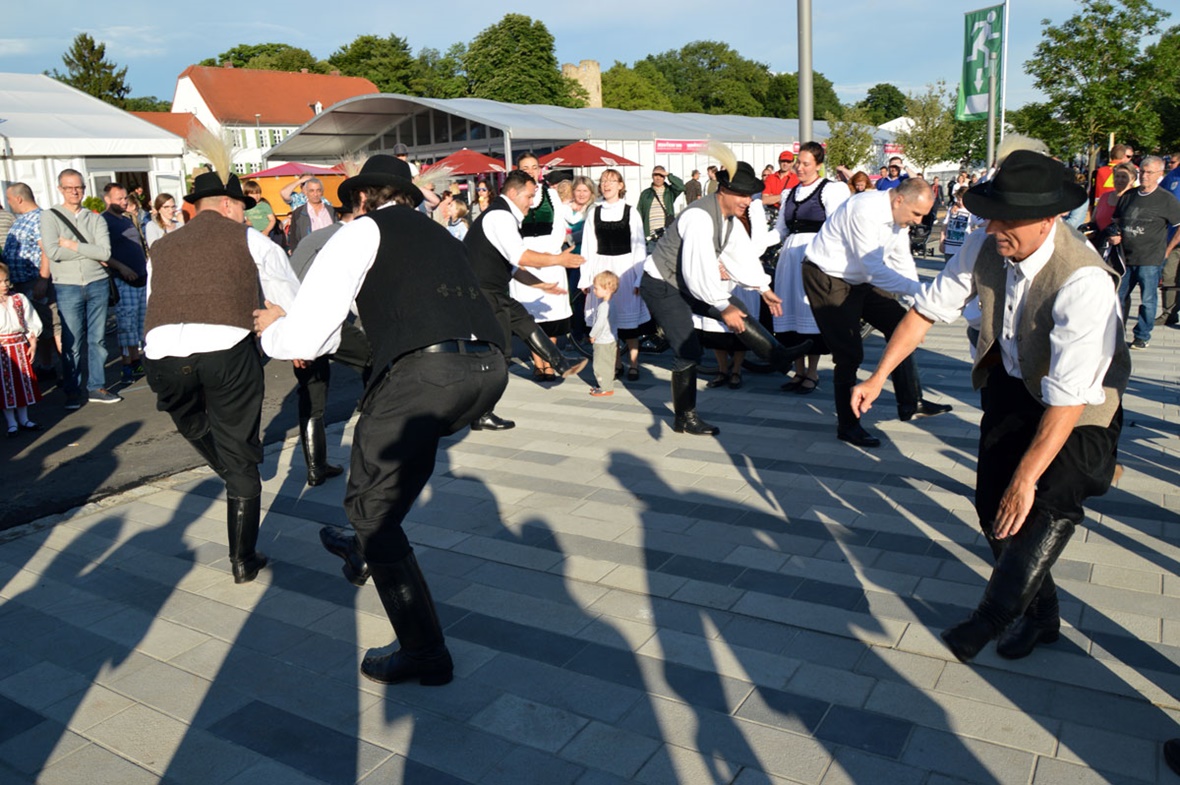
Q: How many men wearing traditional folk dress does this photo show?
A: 7